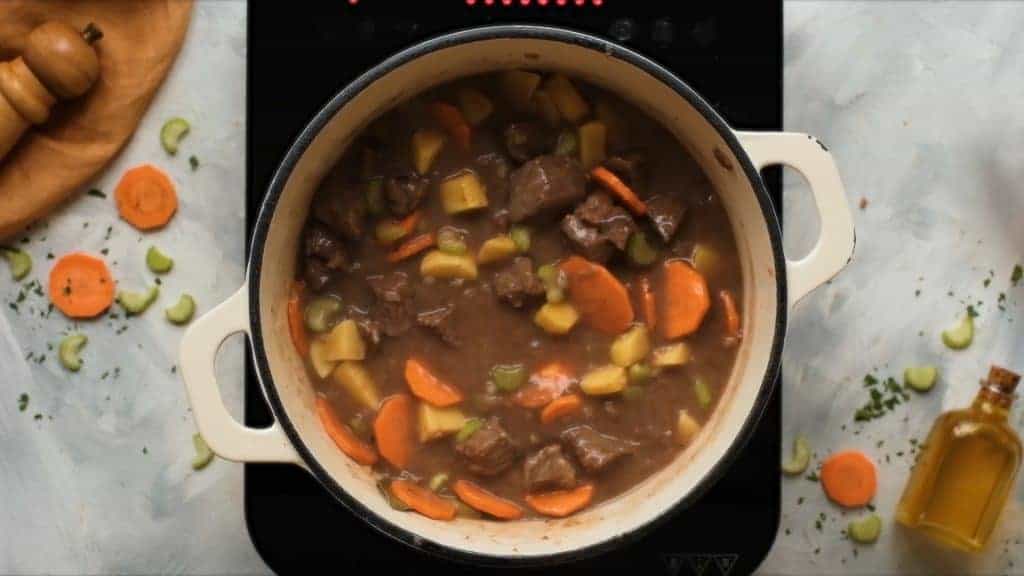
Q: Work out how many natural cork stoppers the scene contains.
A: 1